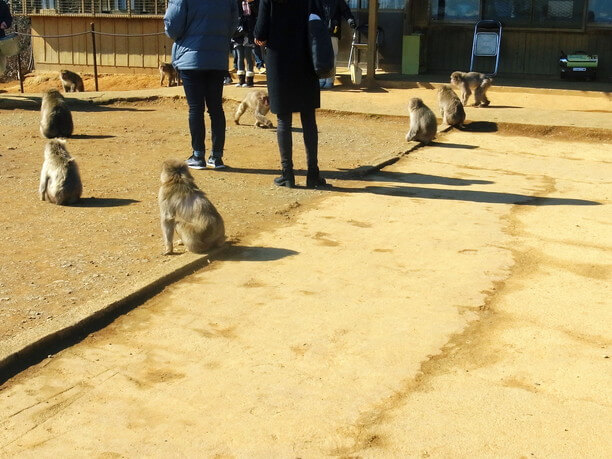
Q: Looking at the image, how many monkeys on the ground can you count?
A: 9